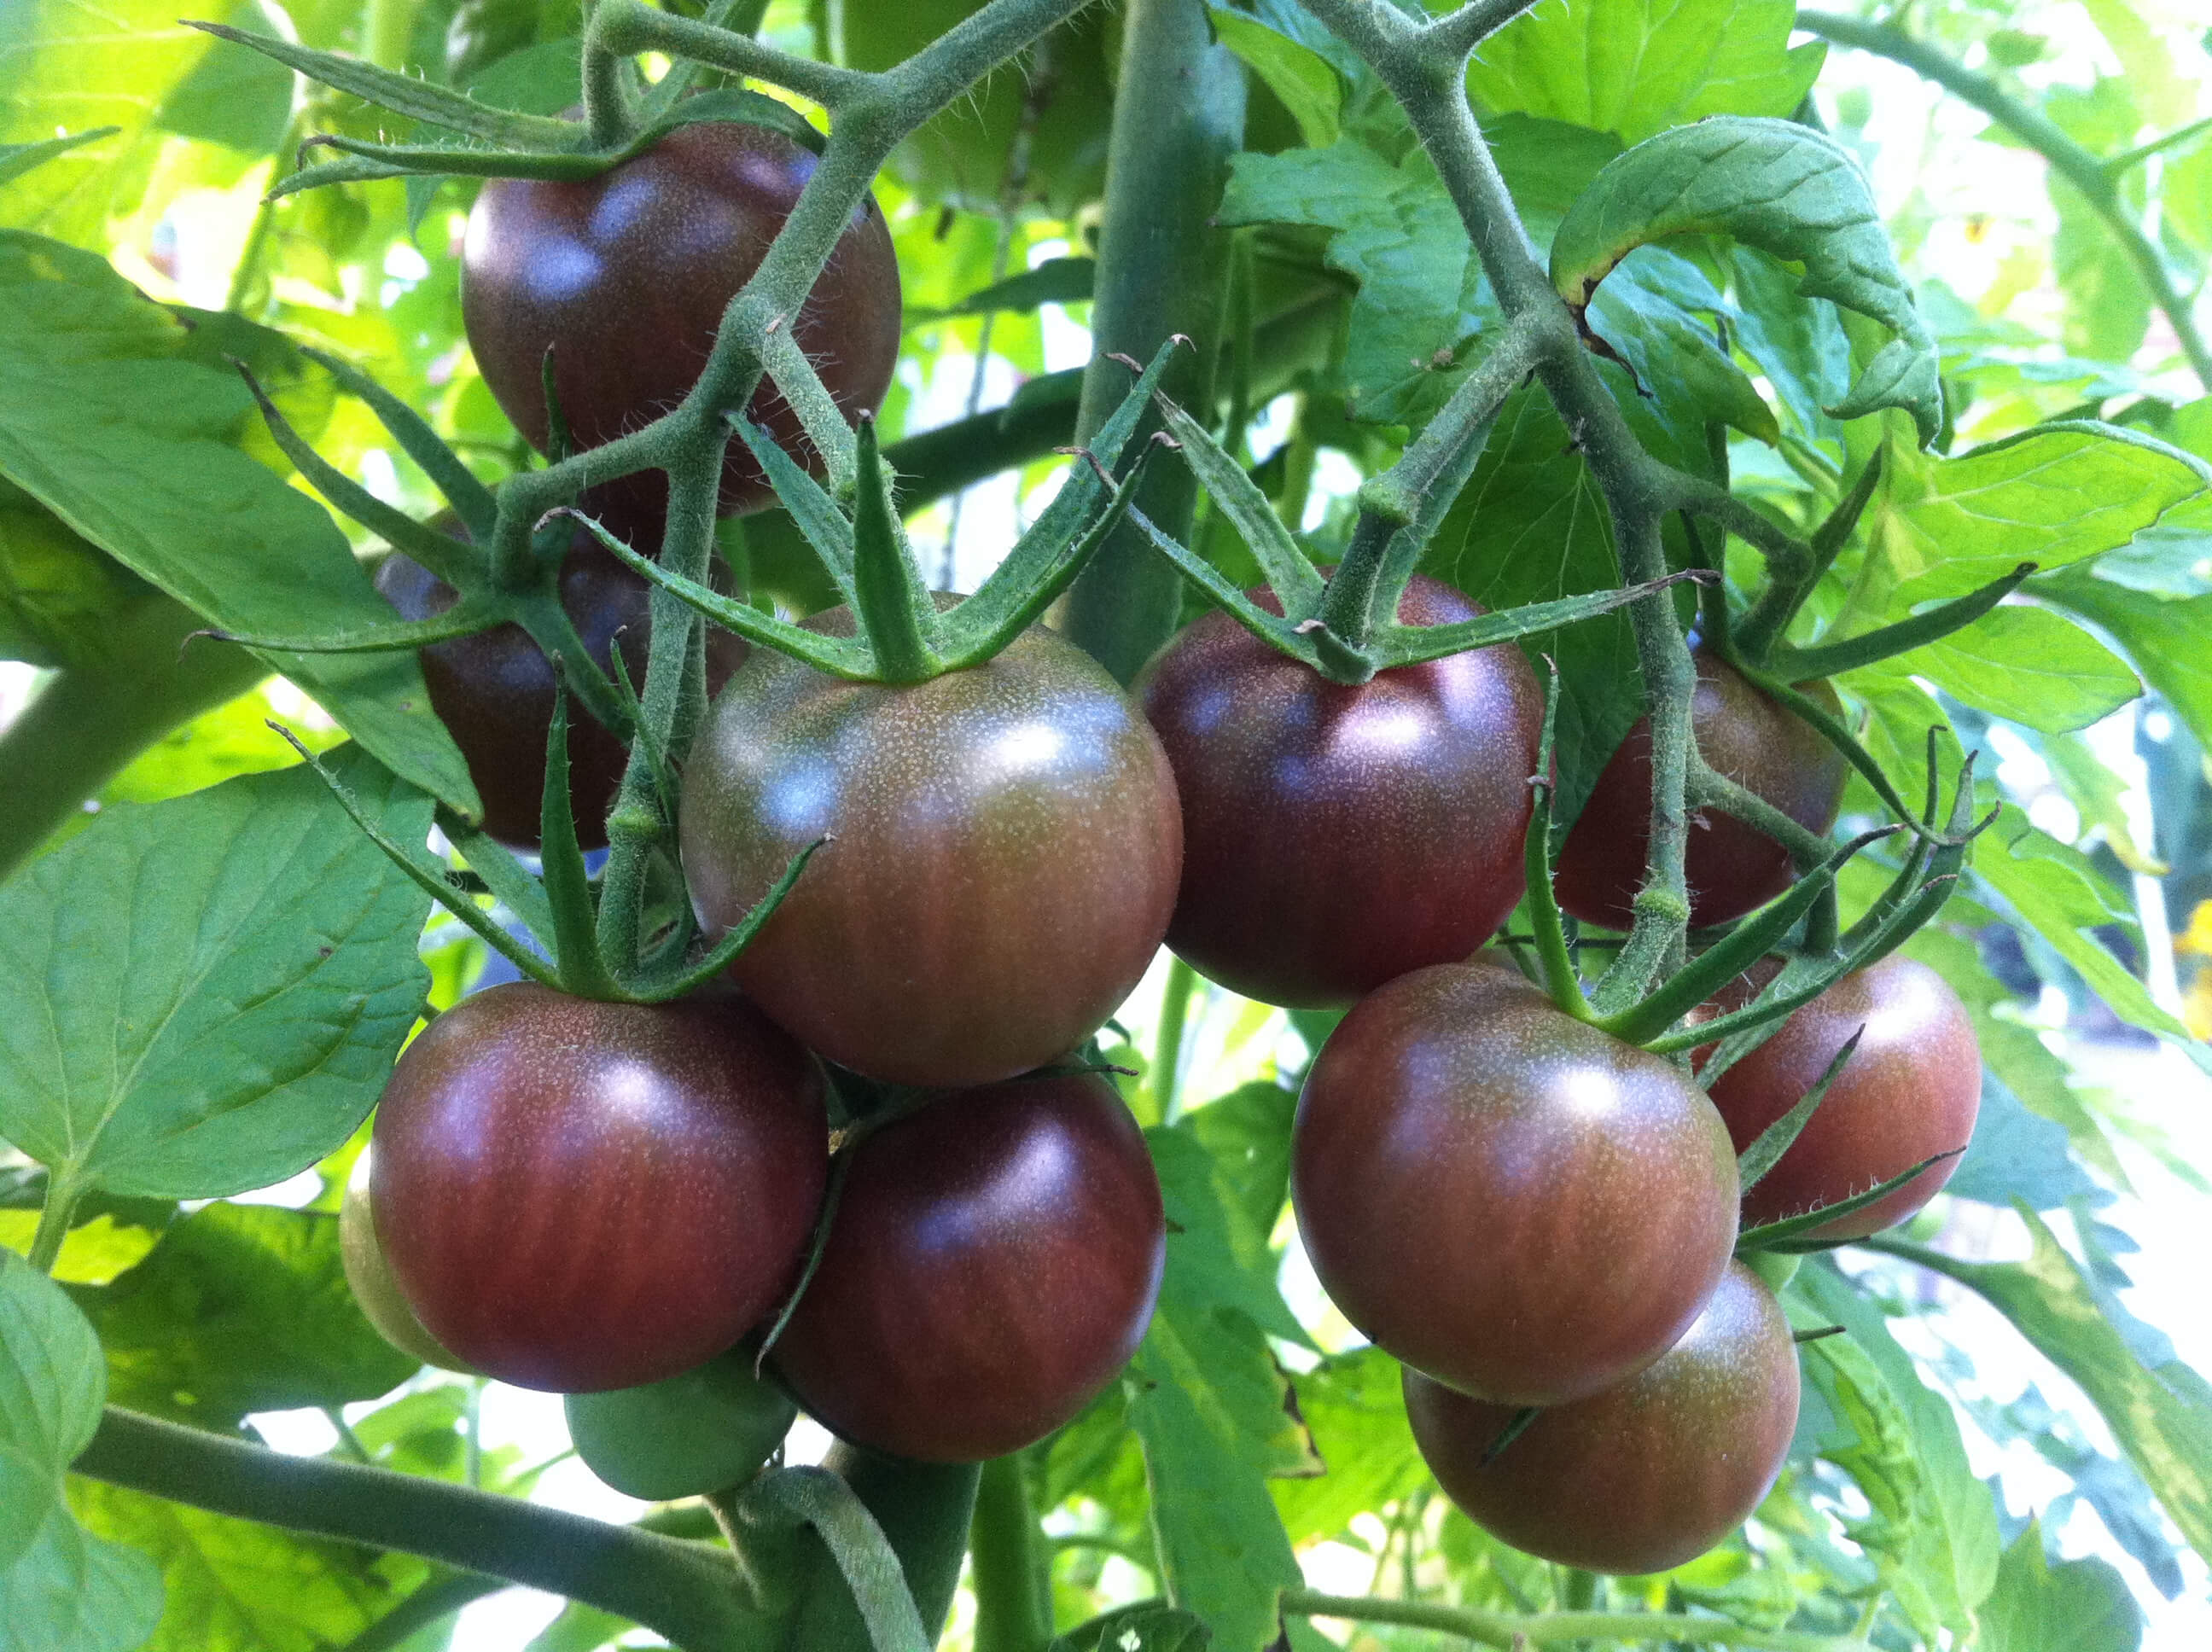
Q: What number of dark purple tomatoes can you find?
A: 10